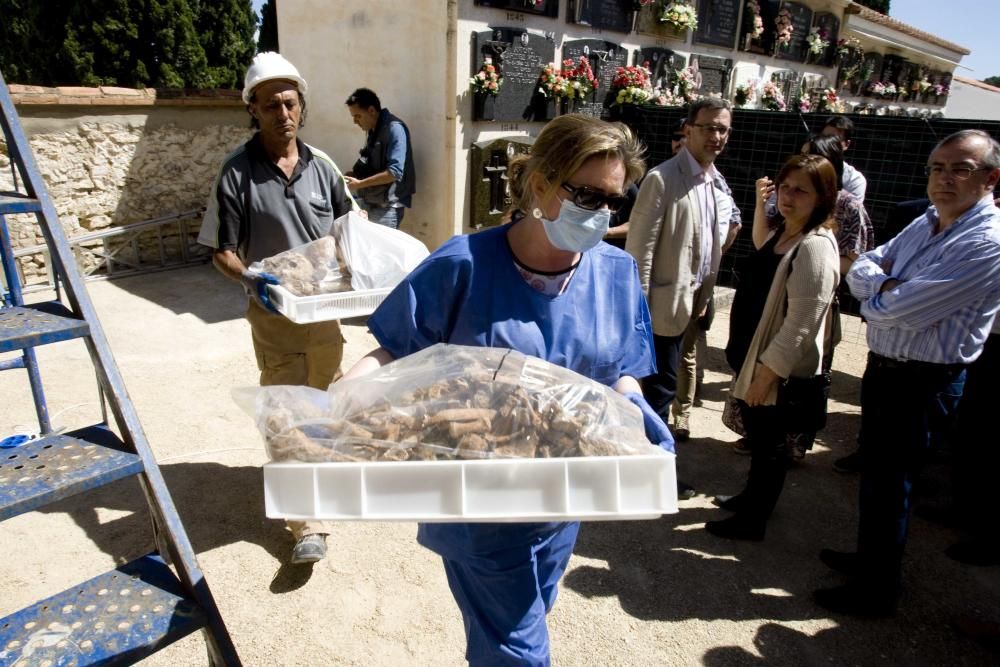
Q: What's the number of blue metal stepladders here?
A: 1